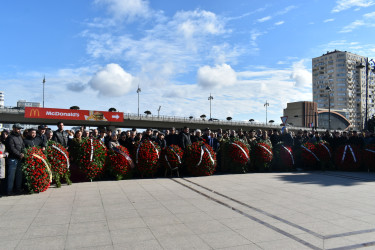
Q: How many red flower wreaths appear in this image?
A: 14